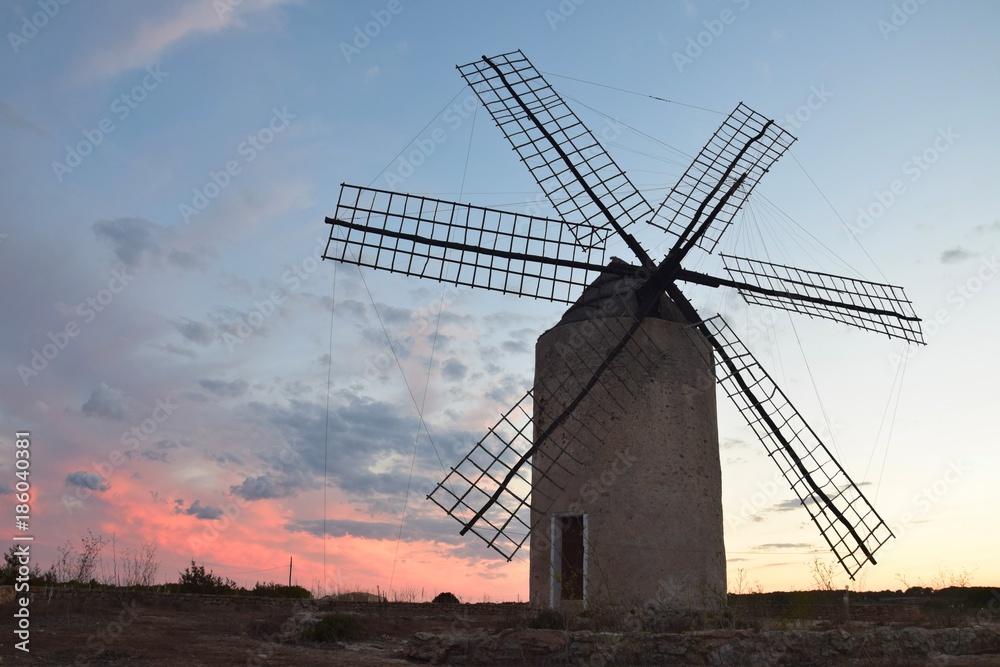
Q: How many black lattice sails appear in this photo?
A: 6